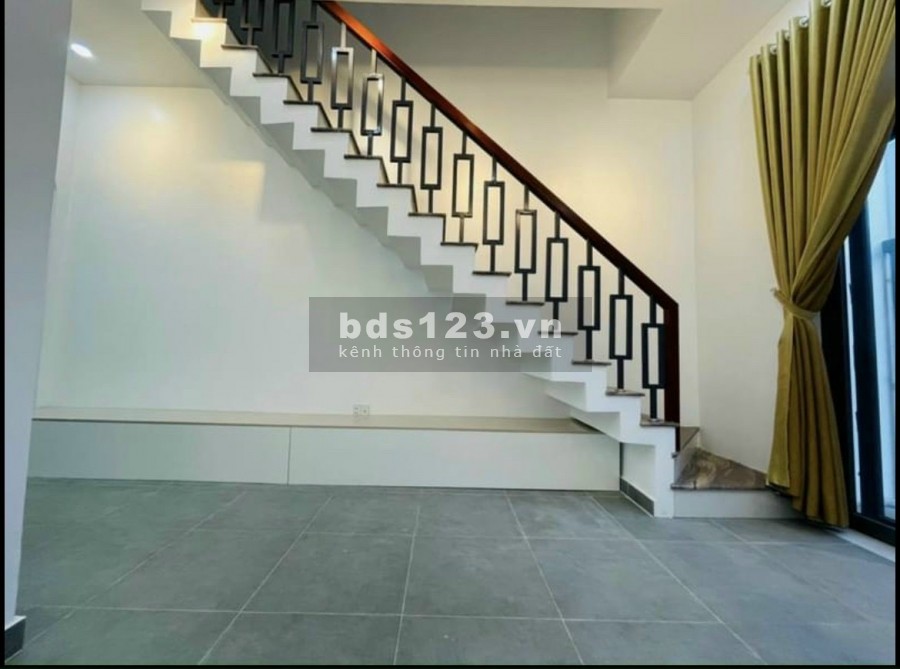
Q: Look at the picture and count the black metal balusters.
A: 15